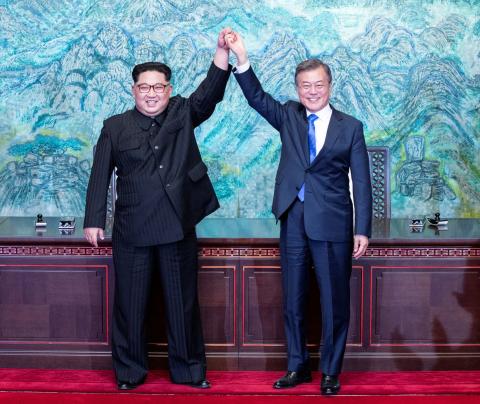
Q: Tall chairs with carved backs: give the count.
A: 2